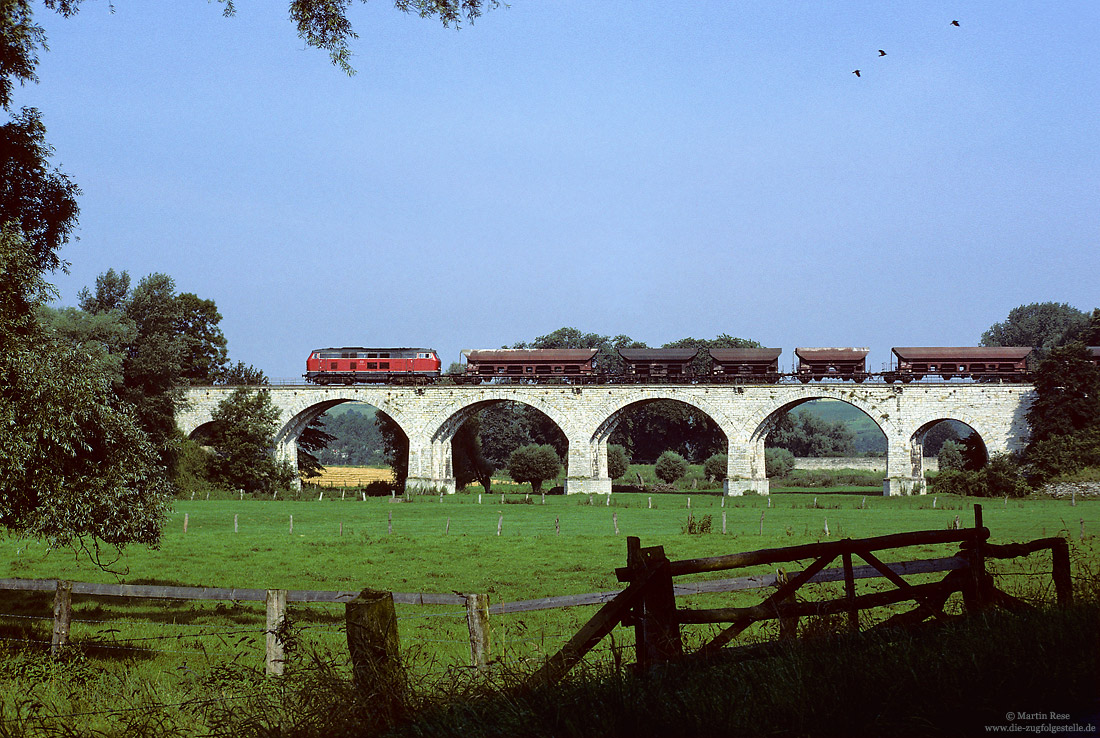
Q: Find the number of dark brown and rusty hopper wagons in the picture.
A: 5